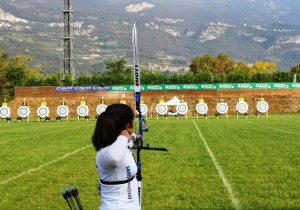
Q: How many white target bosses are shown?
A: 13